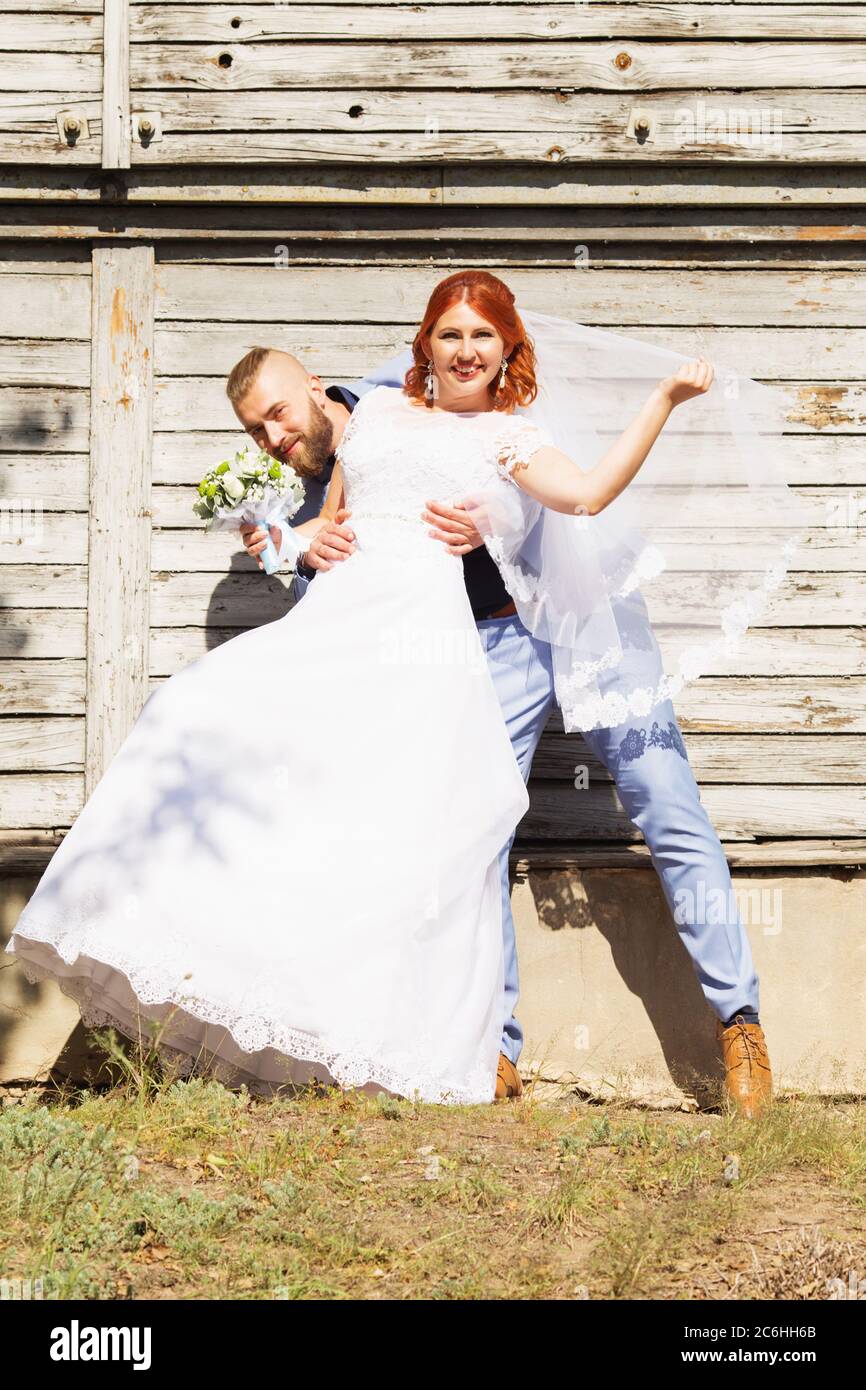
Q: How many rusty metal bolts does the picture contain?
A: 3